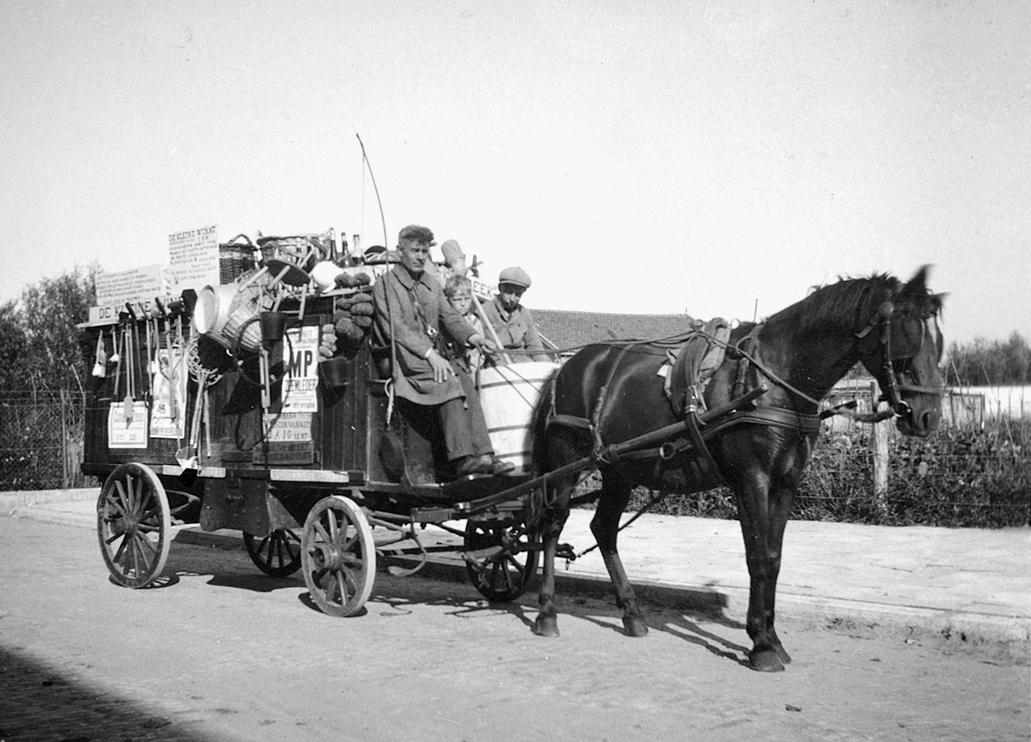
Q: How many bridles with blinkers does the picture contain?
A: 1